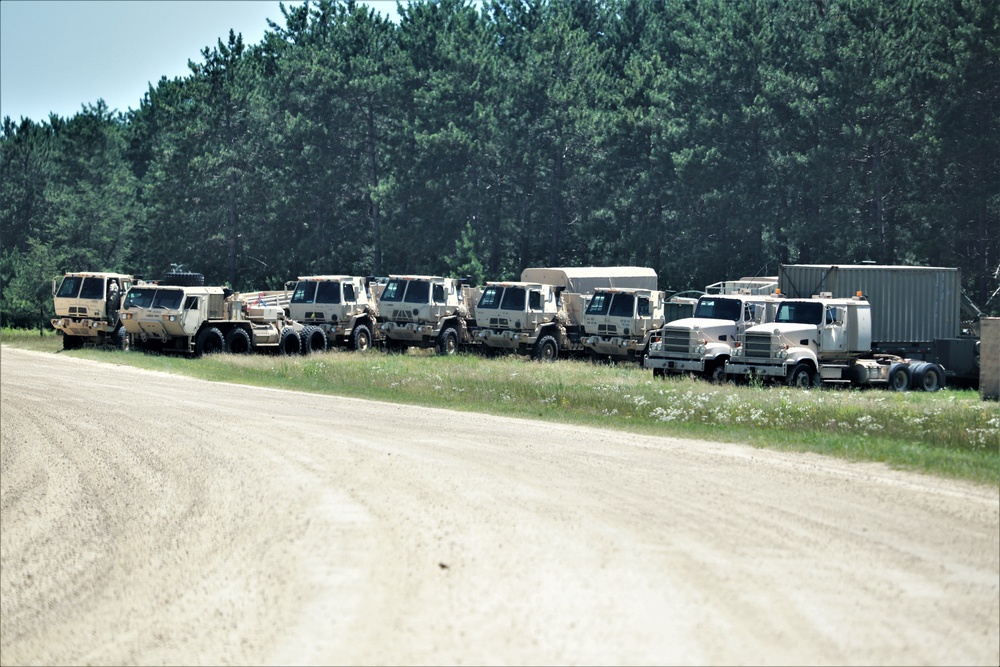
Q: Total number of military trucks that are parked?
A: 8